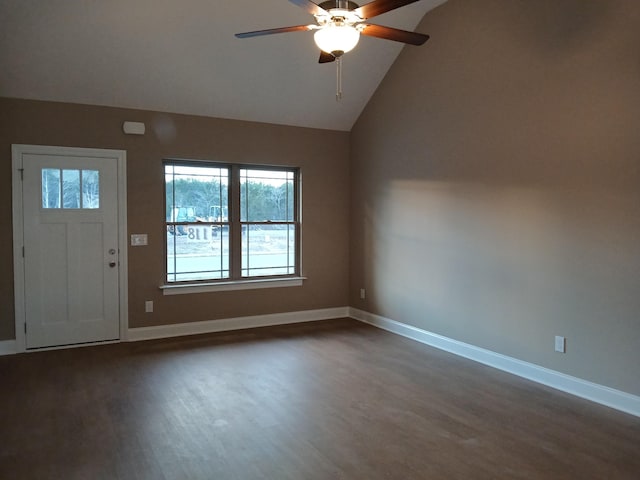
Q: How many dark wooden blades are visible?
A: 5